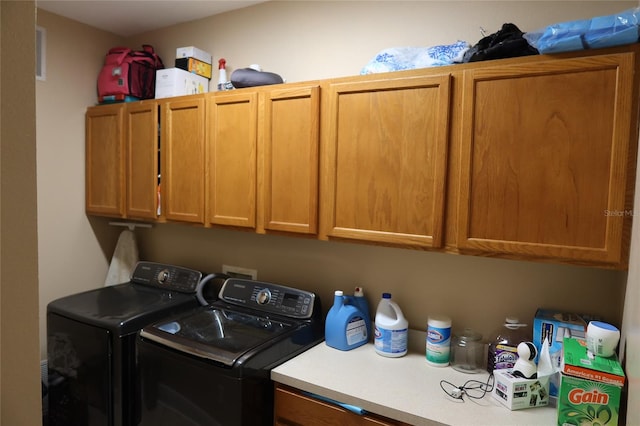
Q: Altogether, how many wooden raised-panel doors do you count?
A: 7